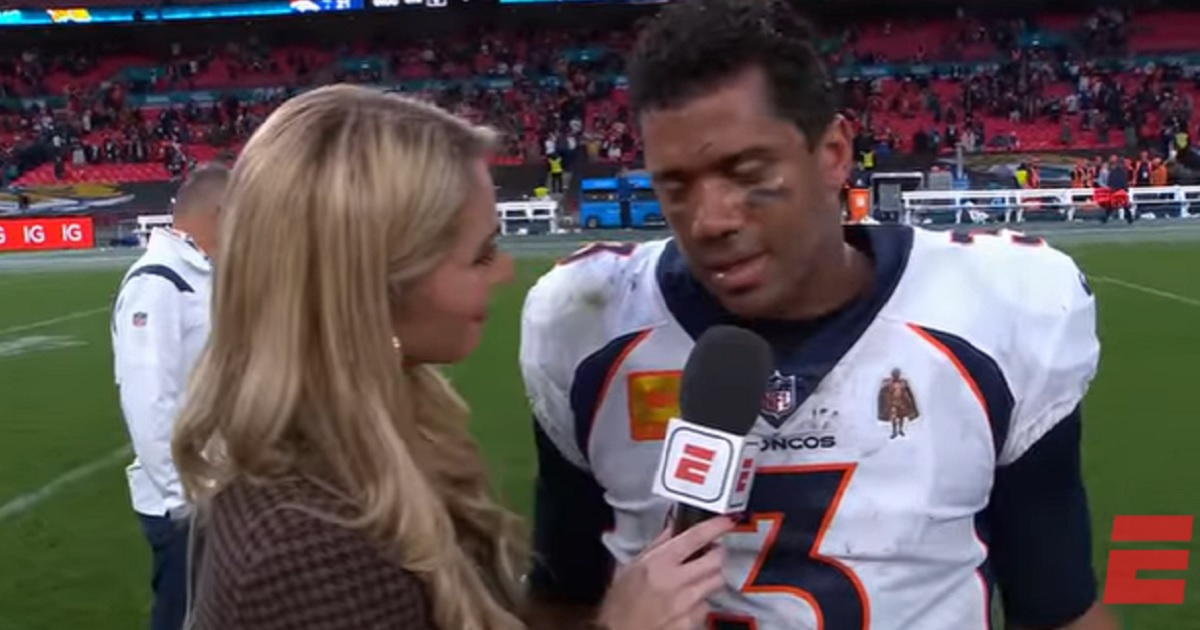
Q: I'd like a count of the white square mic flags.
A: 1